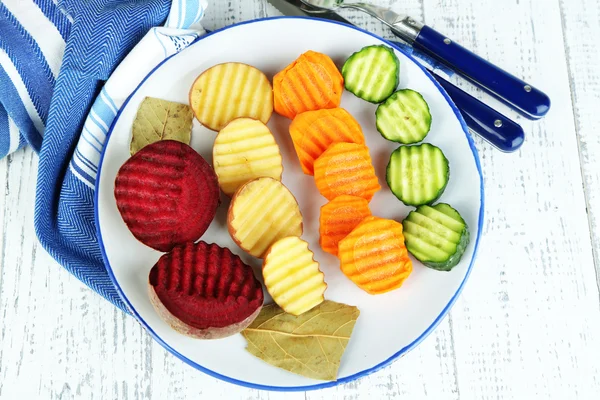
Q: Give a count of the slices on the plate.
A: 15